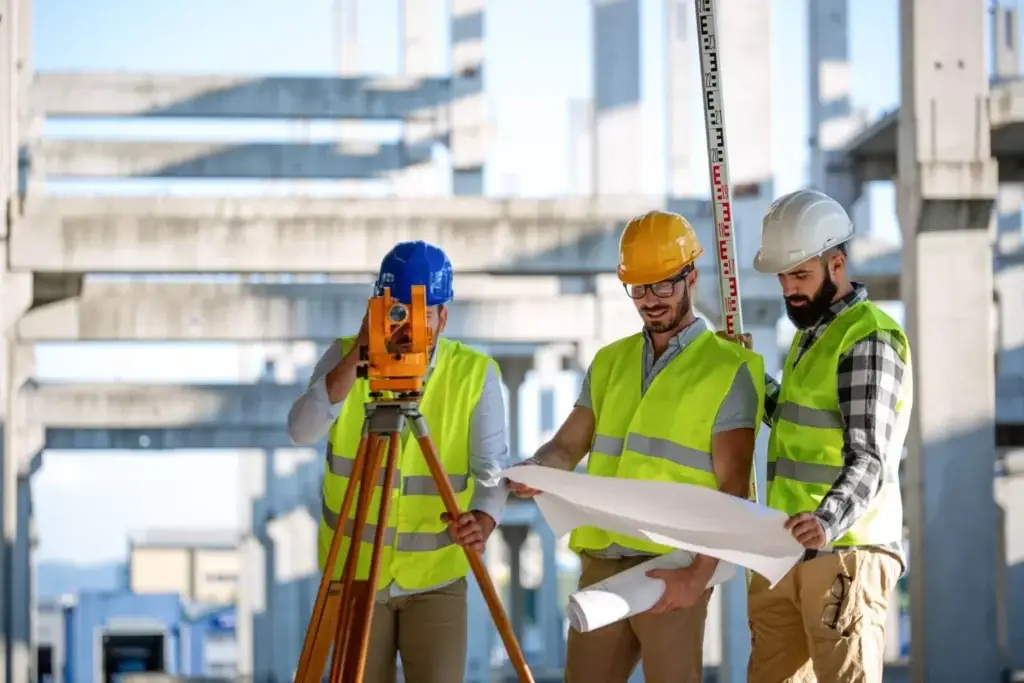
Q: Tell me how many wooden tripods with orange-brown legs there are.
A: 1